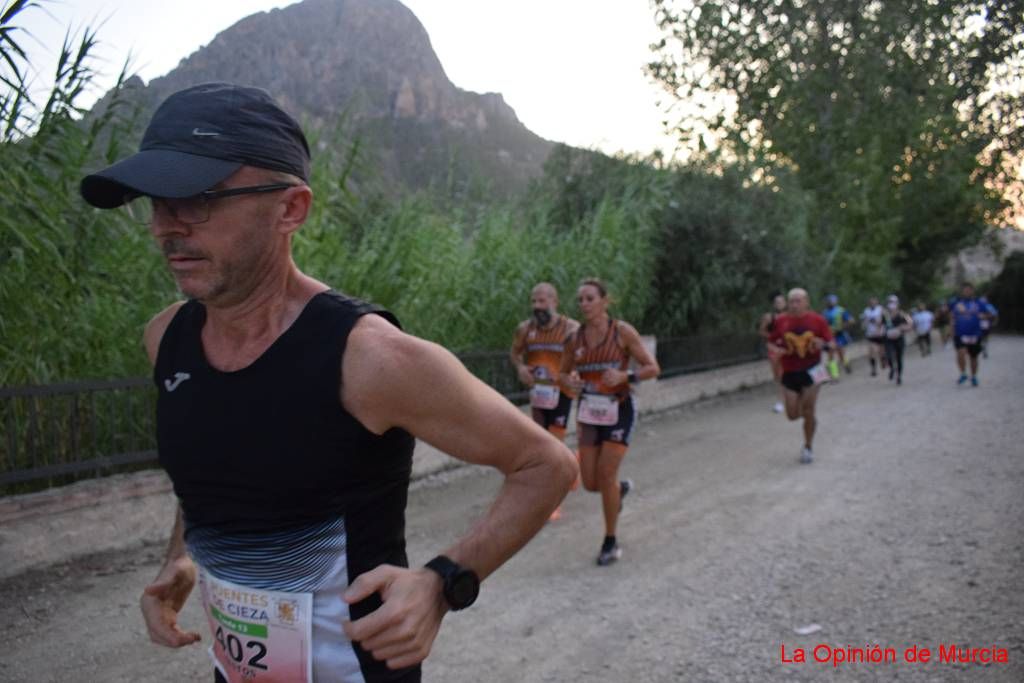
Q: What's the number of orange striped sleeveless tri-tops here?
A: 2